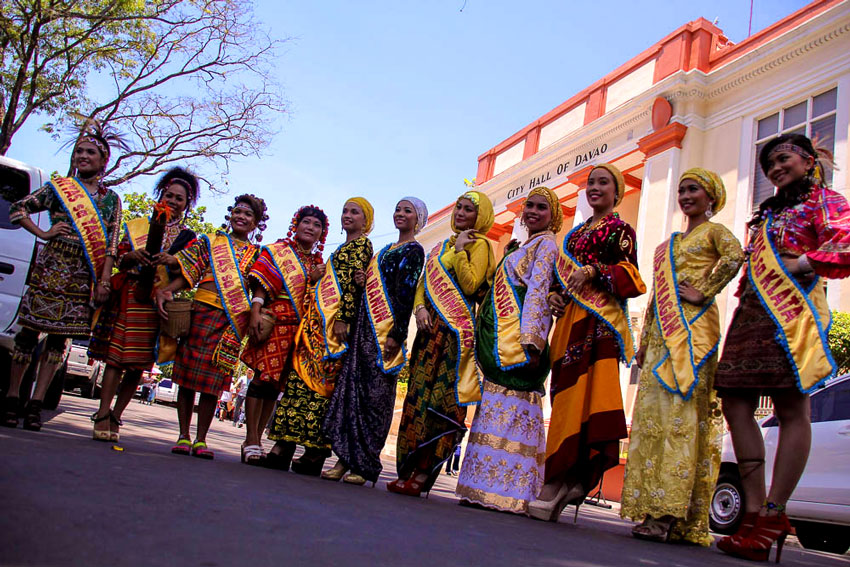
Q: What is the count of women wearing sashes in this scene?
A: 11